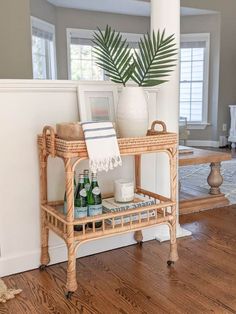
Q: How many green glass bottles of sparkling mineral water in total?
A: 4